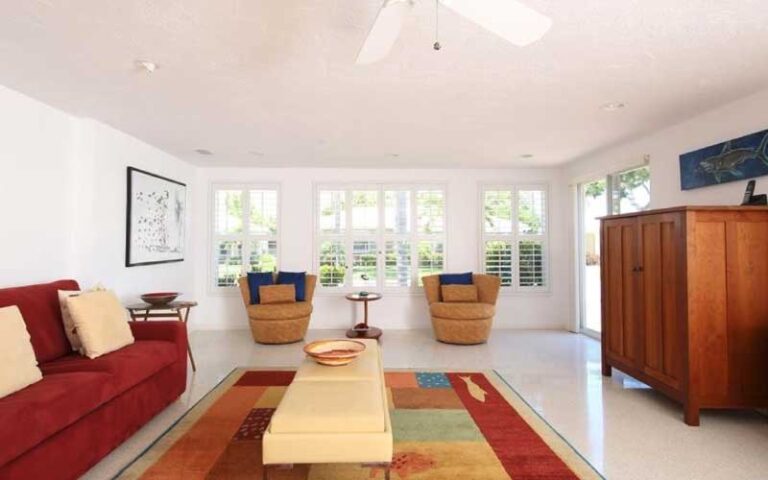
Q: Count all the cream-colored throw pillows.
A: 3